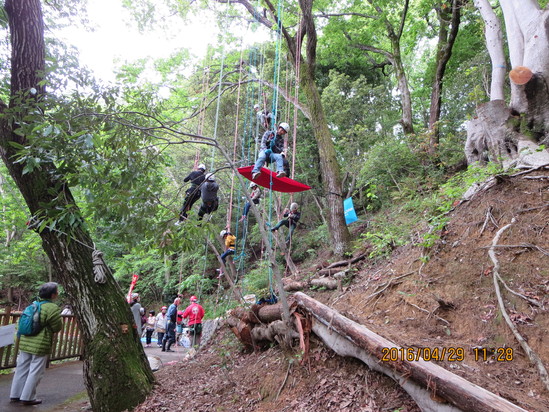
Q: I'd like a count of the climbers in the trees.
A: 7